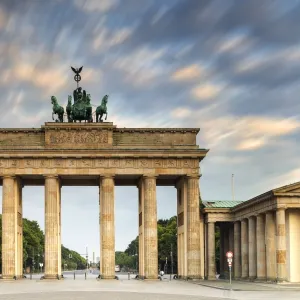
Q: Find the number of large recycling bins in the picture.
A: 0